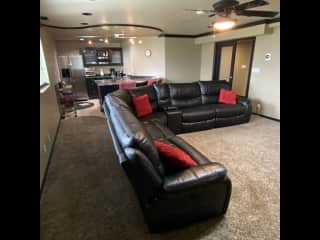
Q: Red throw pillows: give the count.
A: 3